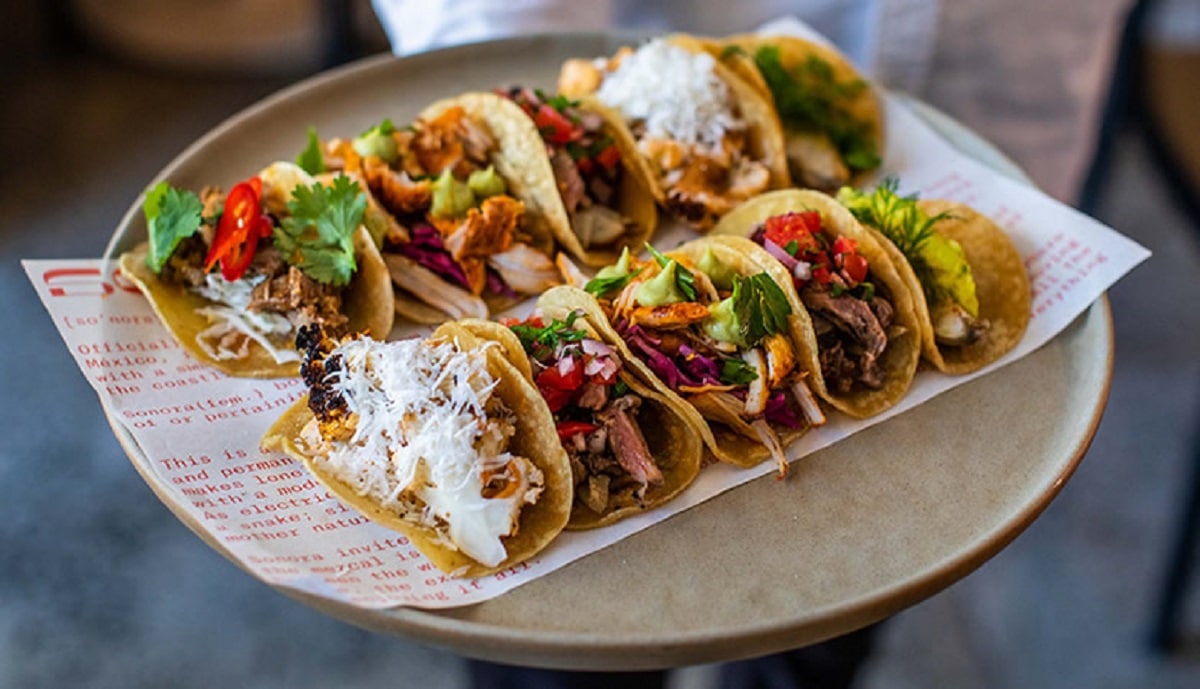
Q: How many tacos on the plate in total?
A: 10